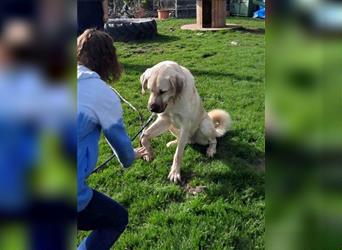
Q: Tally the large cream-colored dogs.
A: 1